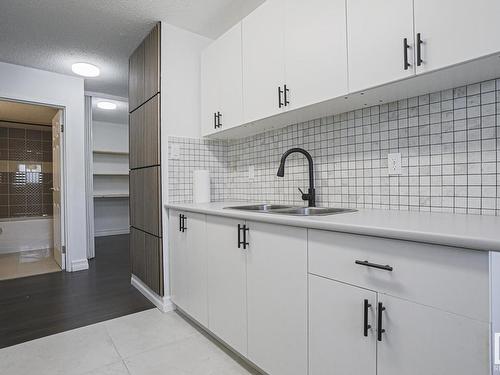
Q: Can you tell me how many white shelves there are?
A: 3